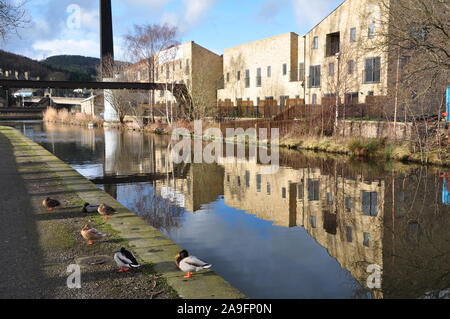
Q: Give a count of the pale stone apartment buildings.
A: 3